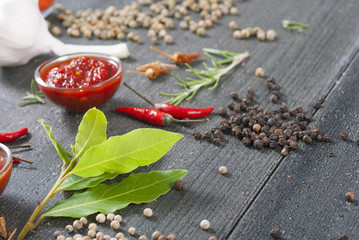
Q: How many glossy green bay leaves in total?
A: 5